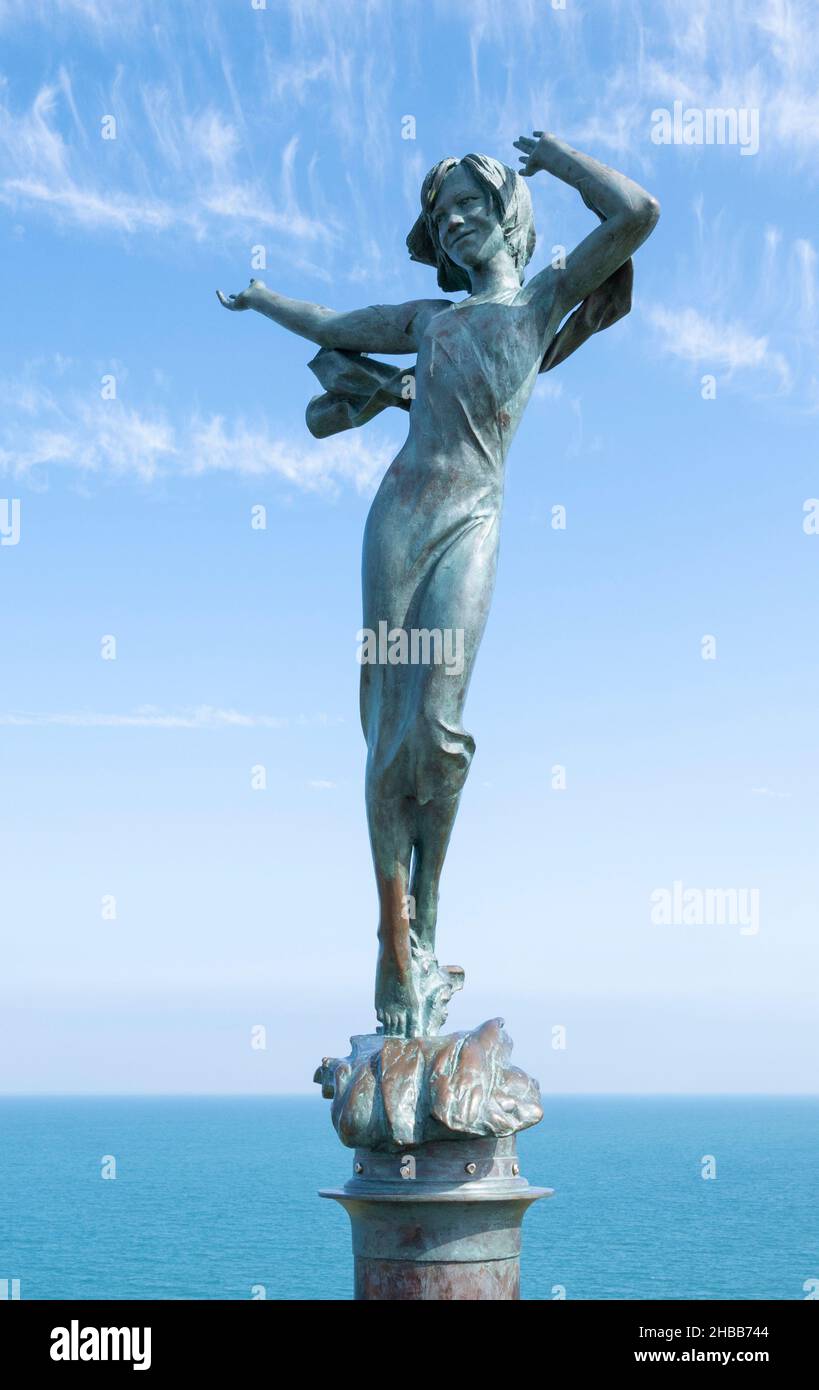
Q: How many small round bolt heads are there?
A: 4